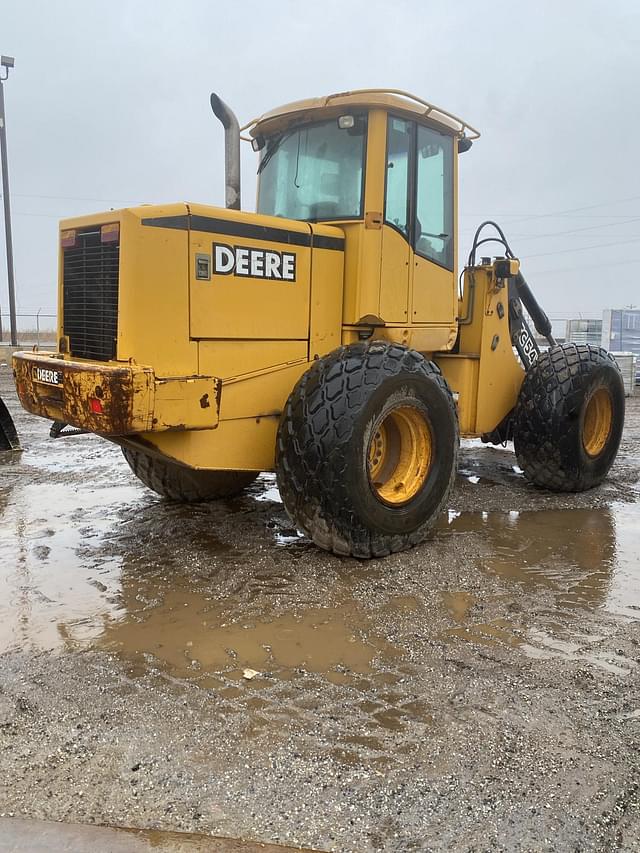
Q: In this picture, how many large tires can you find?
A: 3